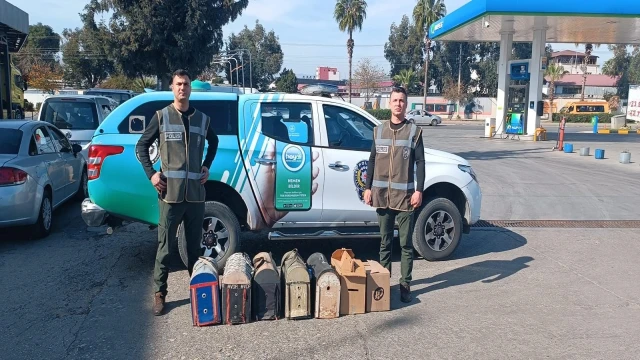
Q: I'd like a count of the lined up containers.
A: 7